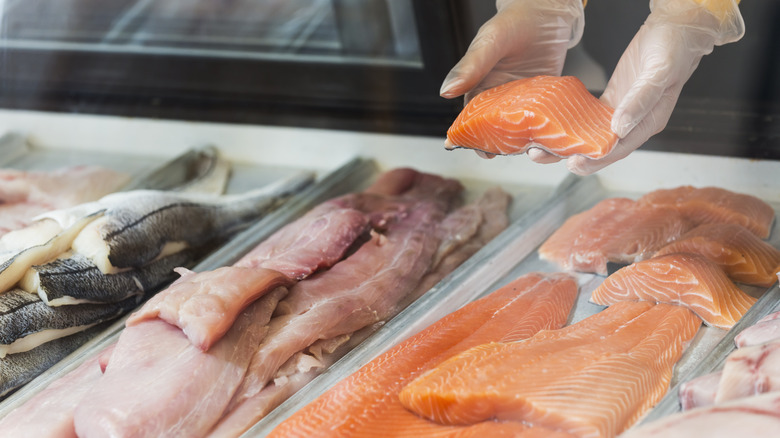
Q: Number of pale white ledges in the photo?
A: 1